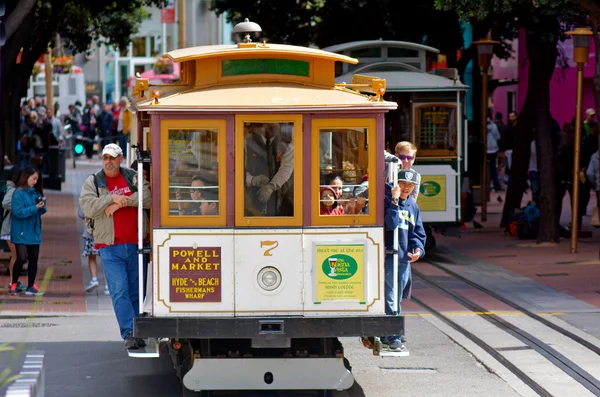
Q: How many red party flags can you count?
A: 0